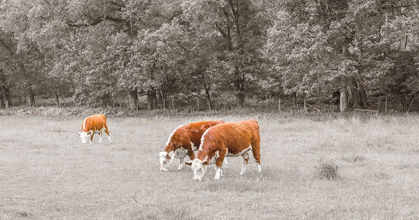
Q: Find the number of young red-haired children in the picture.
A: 0